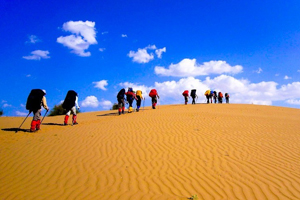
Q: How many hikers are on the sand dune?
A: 13